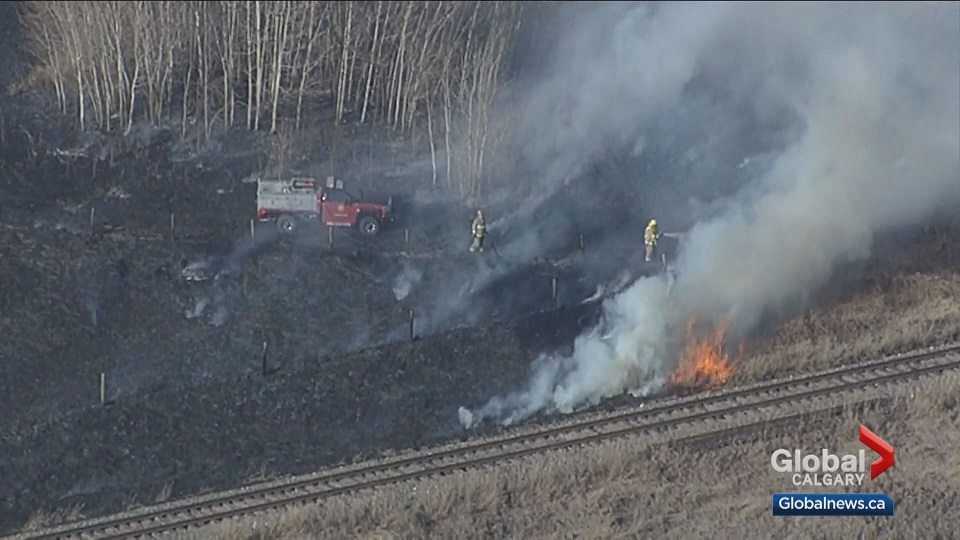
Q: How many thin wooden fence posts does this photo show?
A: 11